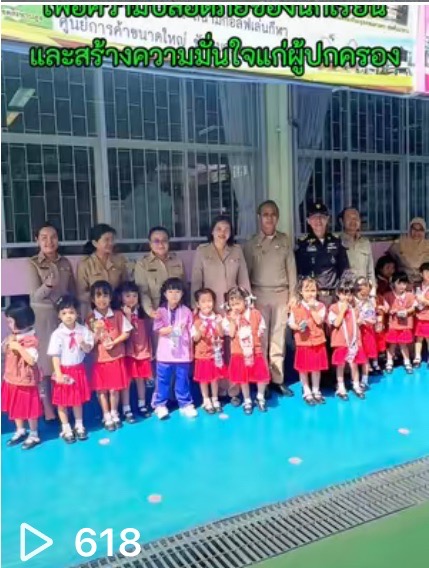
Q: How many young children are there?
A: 13